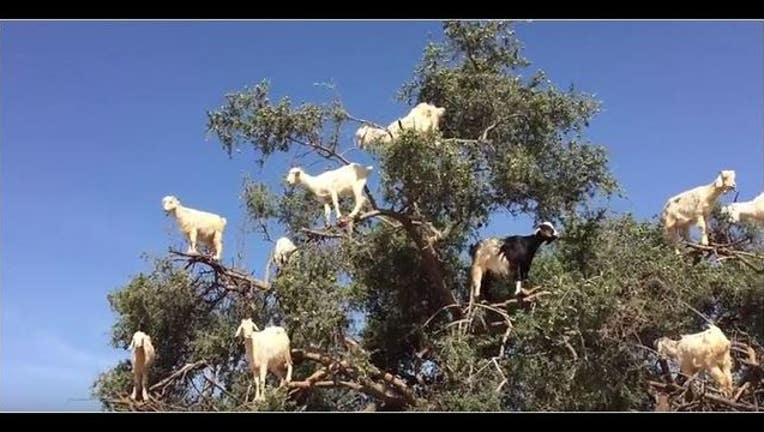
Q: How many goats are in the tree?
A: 10